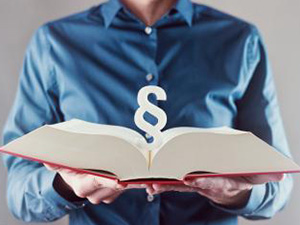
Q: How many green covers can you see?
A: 0